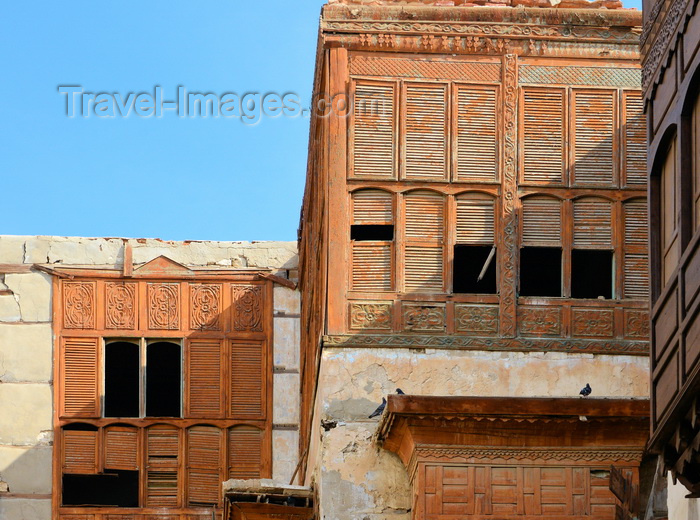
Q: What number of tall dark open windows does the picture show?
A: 2